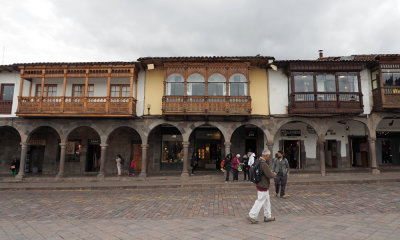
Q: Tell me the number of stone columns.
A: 9